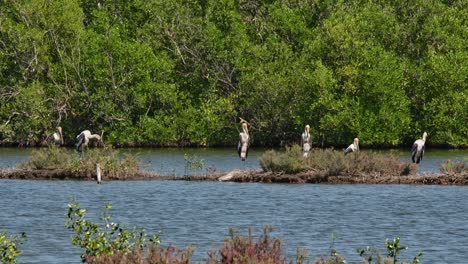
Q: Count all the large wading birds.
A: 6